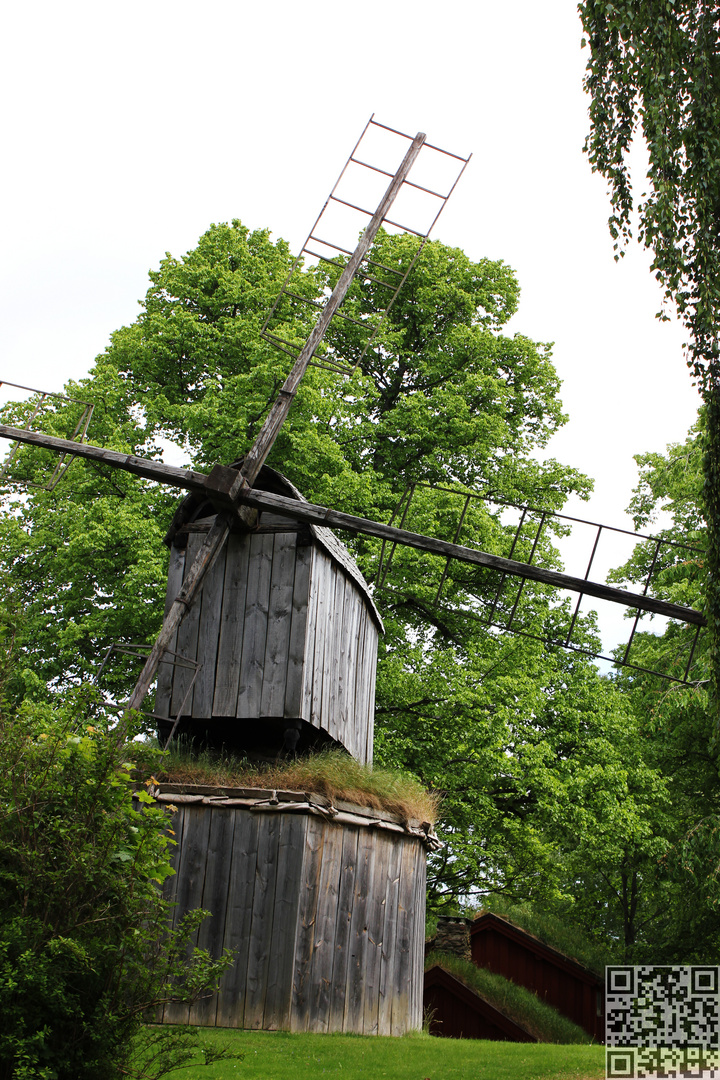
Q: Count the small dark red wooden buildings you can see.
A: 2